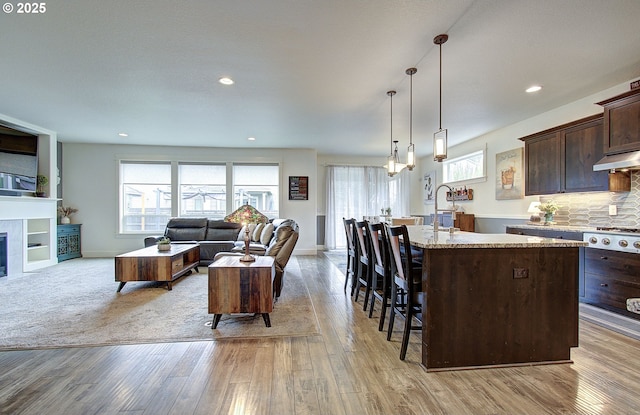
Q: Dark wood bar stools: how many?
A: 4